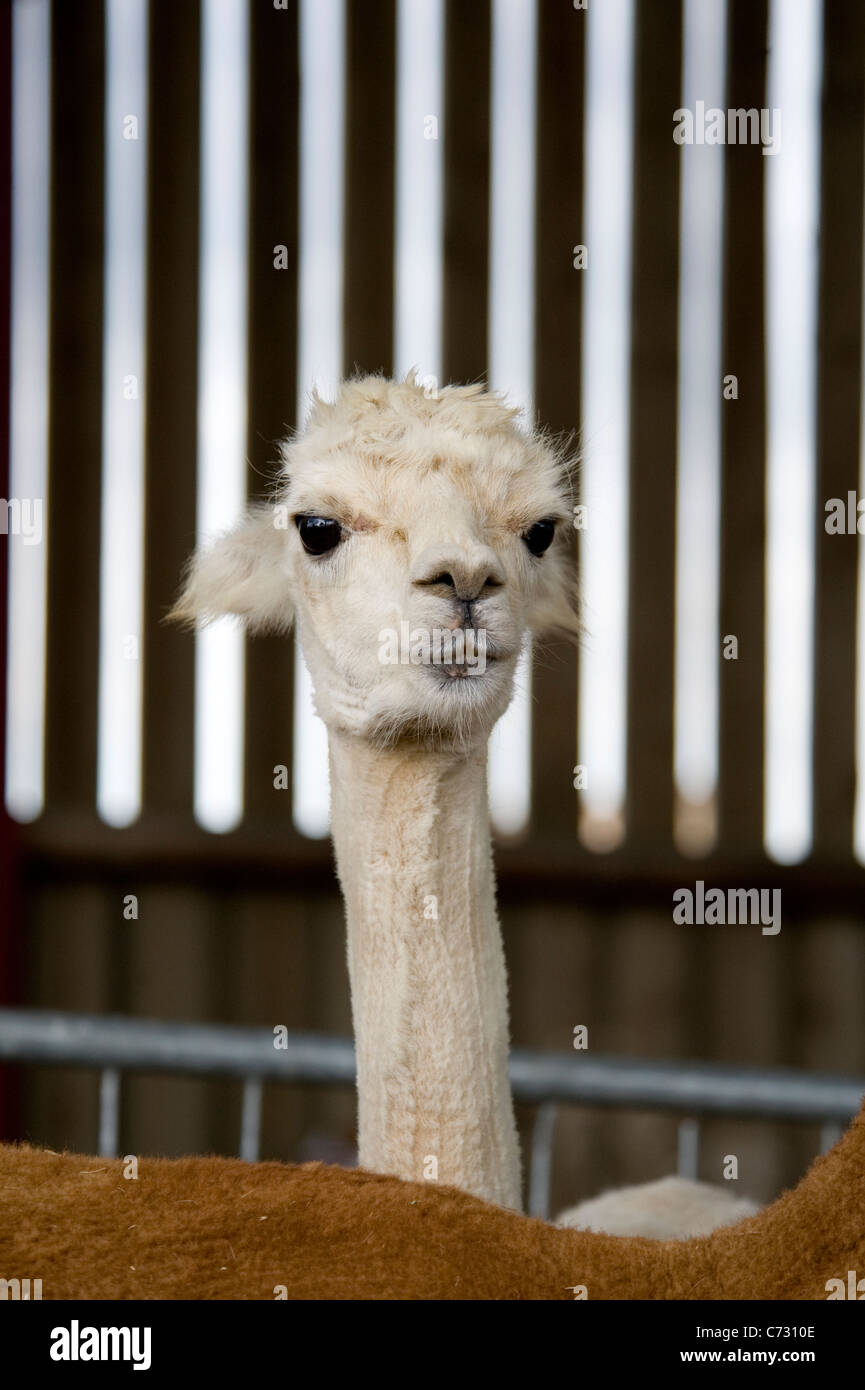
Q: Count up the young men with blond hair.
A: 0